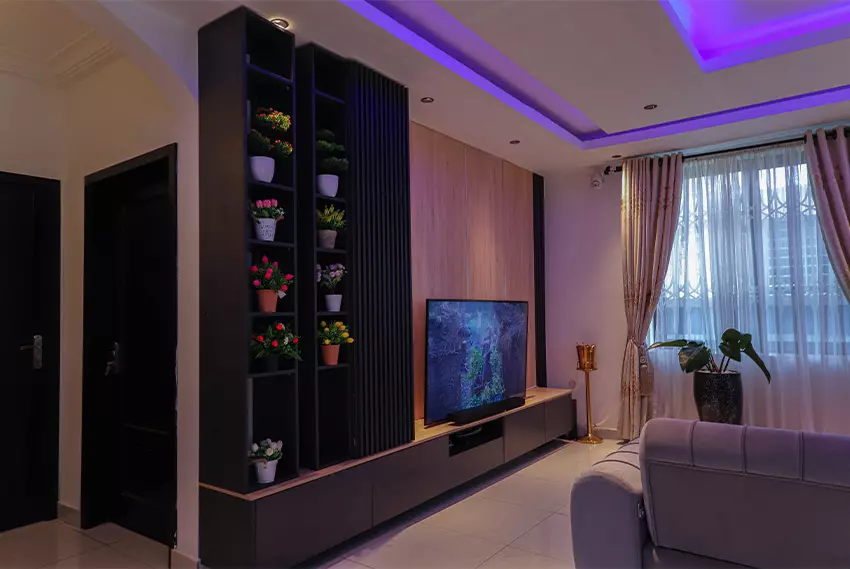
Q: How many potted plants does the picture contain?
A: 10